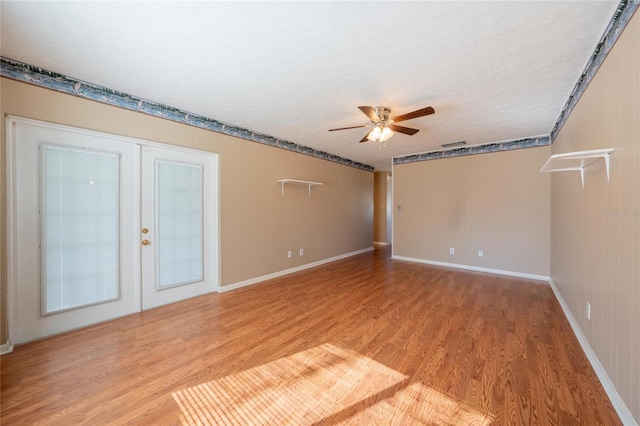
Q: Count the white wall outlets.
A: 5